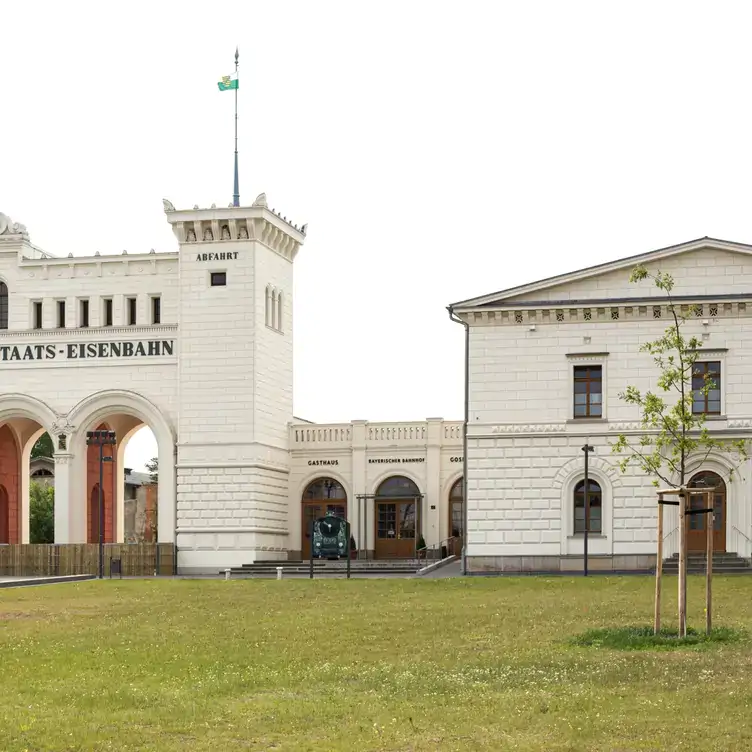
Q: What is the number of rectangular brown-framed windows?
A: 2